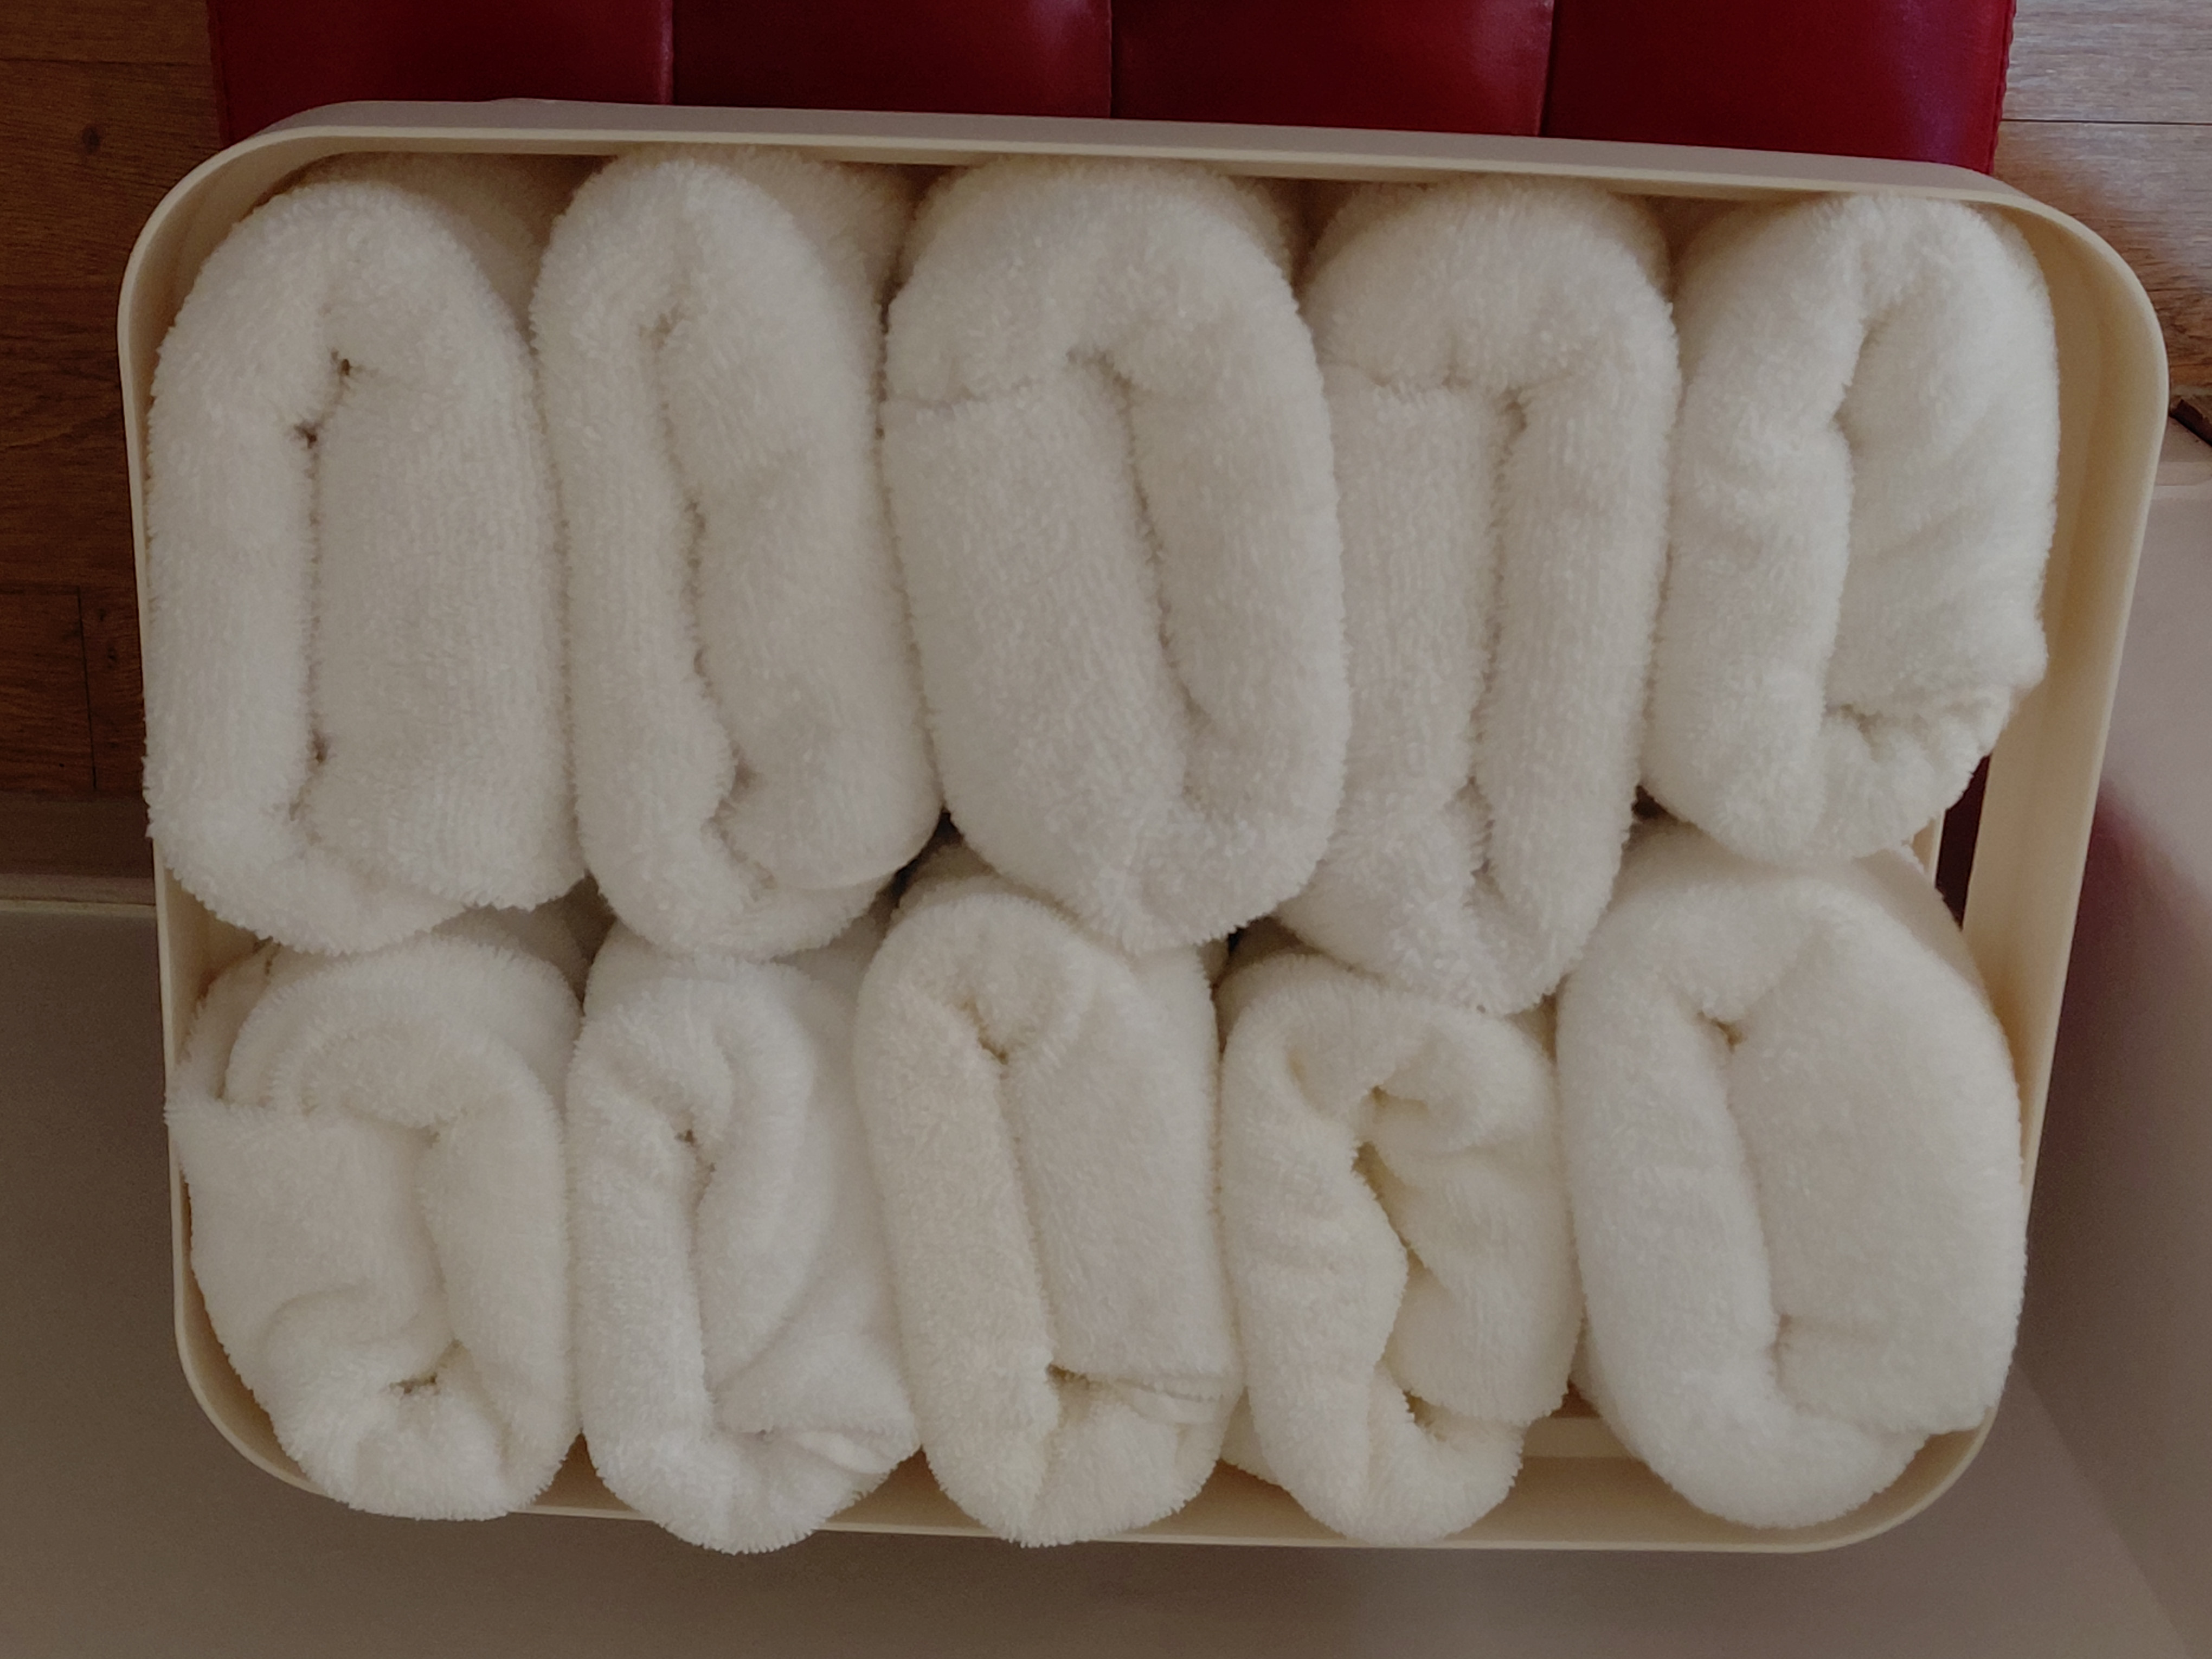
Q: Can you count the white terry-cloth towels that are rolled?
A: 10